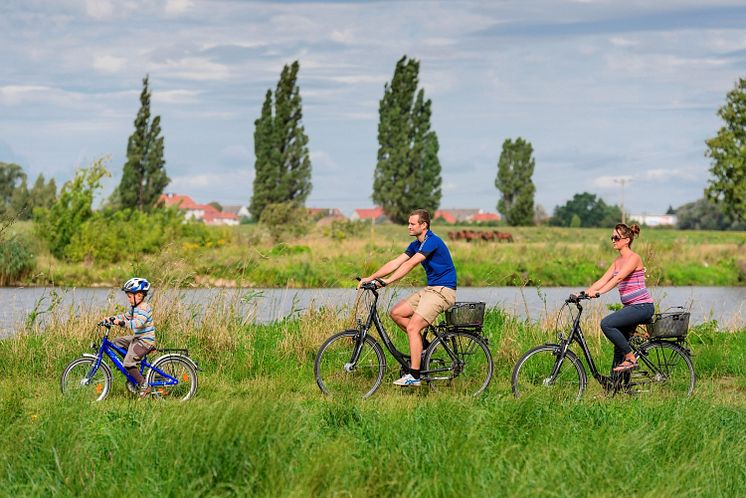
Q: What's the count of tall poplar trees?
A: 4